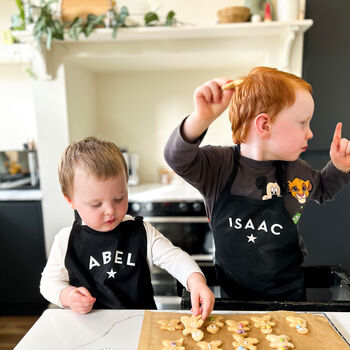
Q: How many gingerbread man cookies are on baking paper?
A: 10